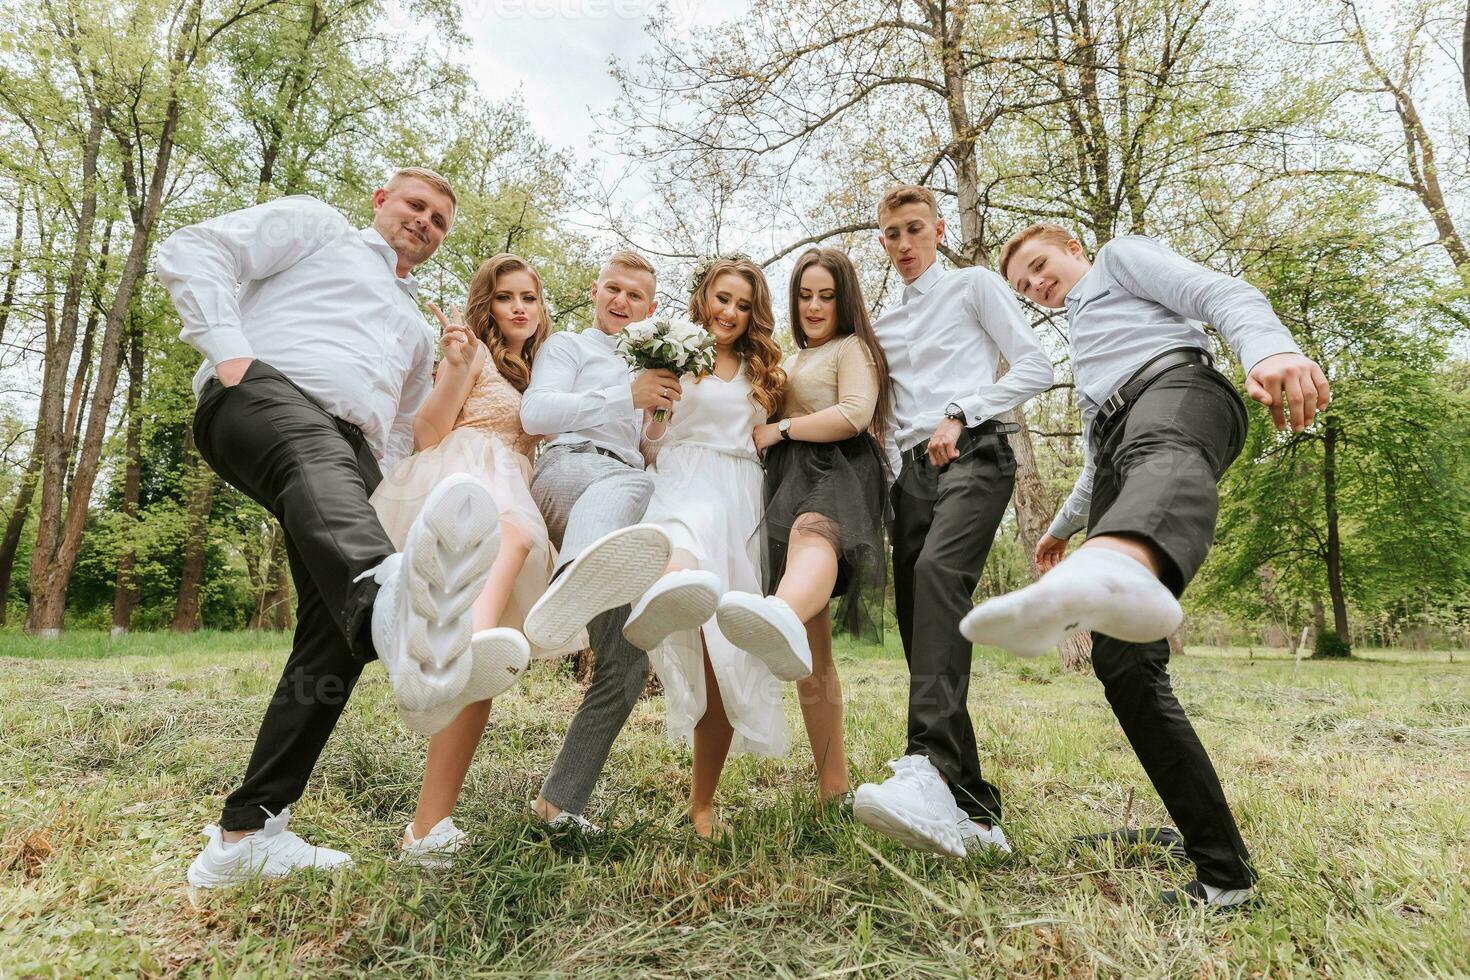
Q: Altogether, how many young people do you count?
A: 7